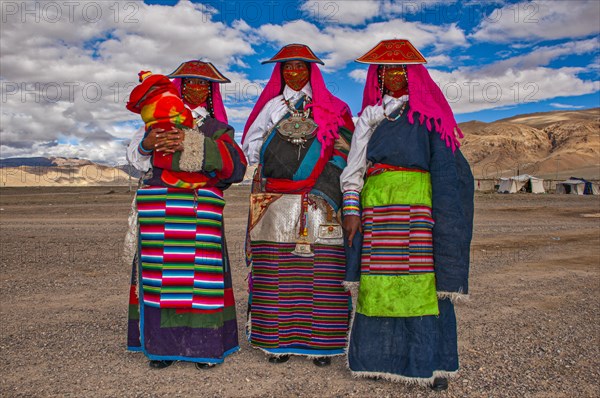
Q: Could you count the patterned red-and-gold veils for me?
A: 3